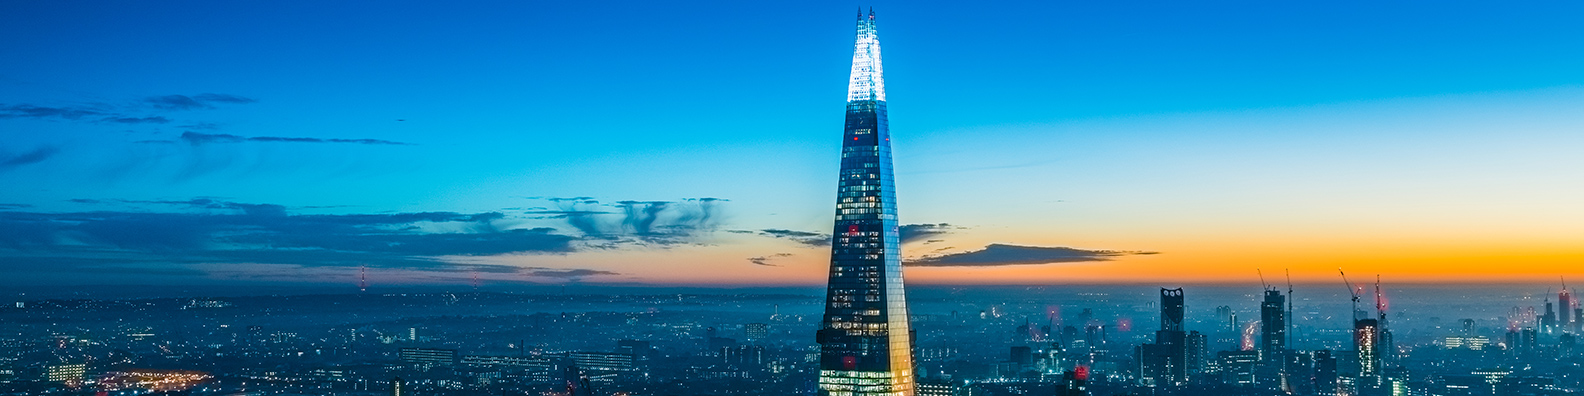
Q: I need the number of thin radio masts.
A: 2